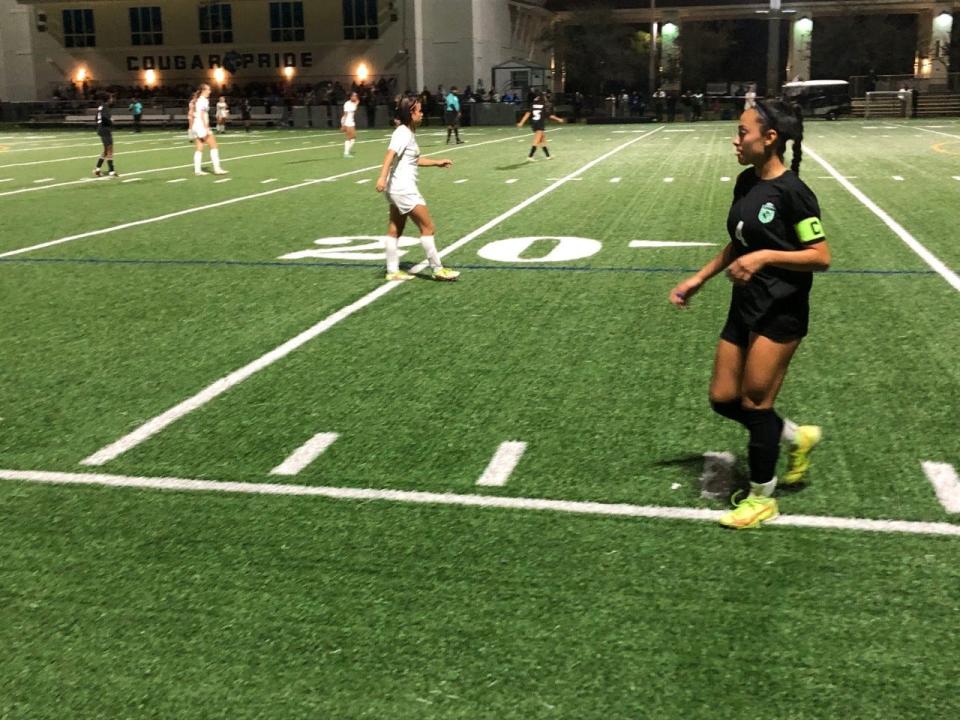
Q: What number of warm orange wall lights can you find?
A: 5